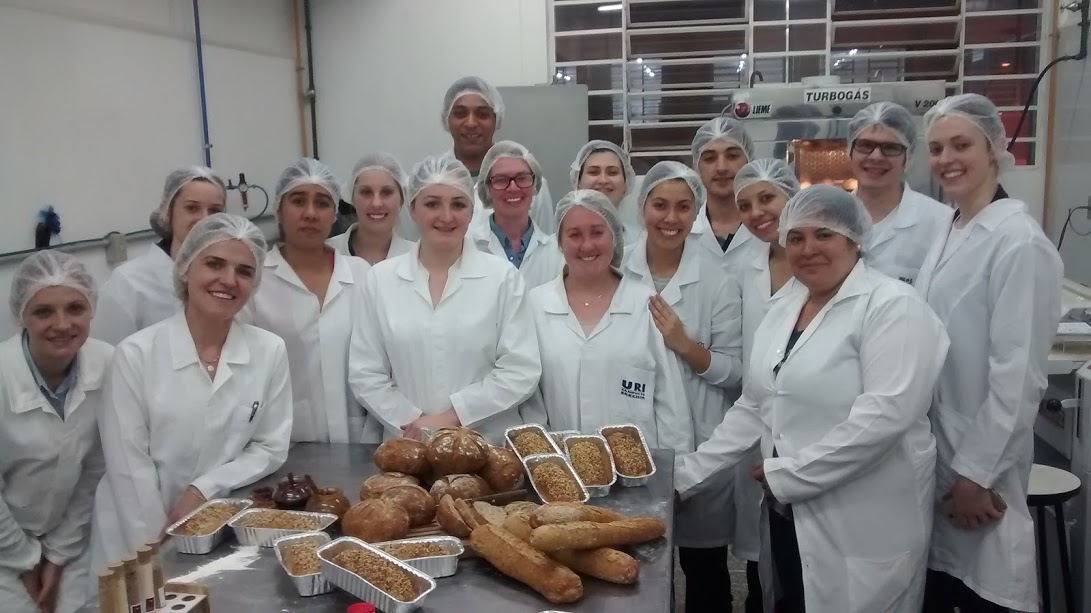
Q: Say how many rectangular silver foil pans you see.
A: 10